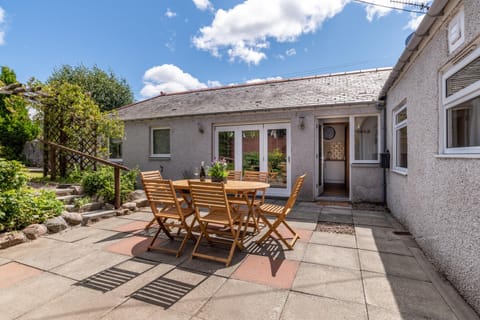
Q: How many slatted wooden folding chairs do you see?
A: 6